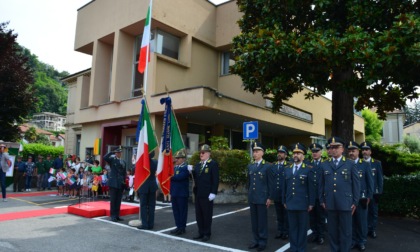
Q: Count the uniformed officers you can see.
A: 12